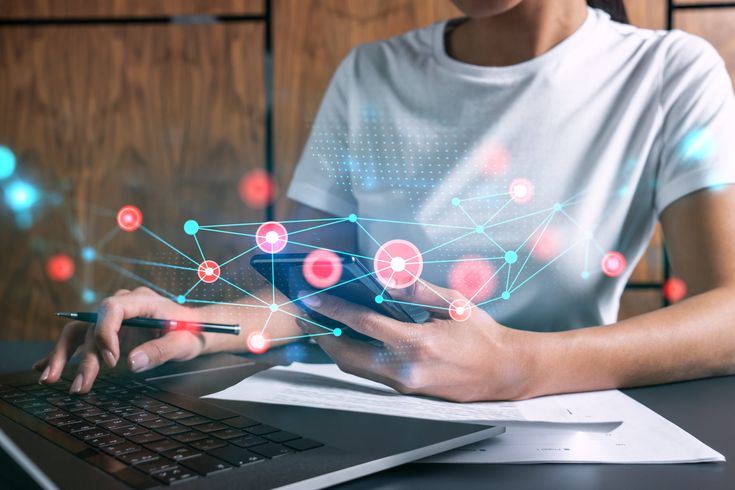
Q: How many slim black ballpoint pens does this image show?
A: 1